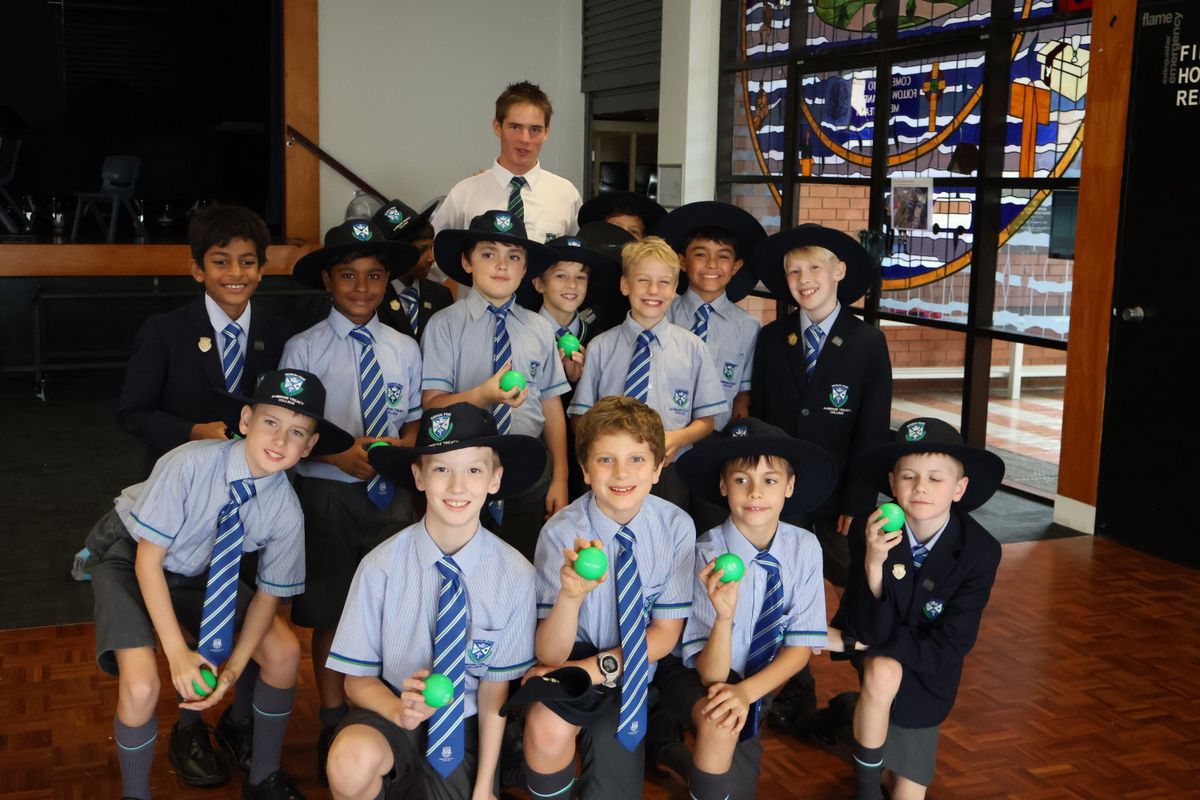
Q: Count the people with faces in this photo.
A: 15